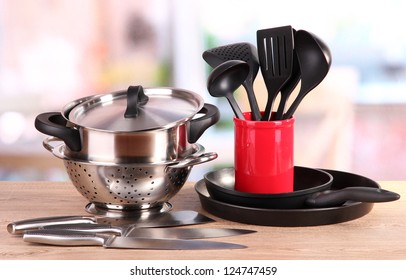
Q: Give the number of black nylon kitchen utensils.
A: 5